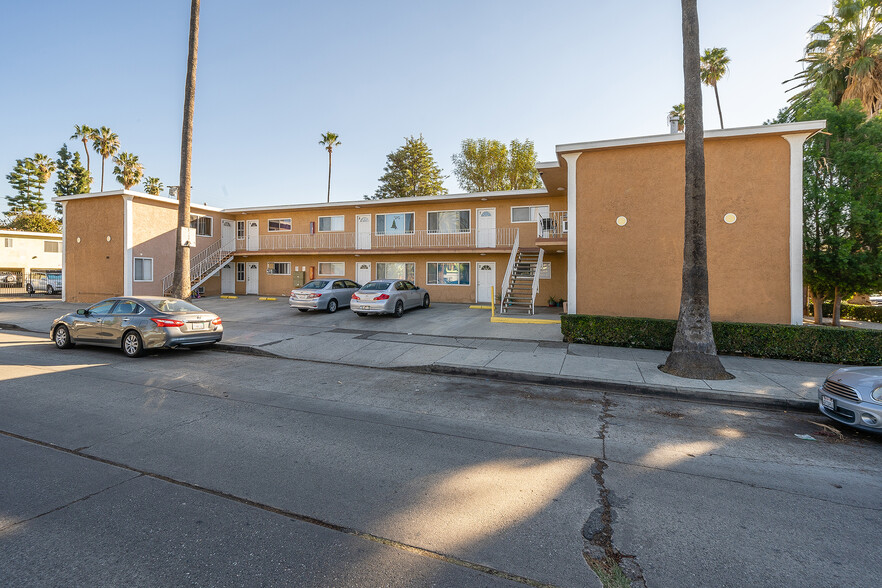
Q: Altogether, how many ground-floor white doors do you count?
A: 4